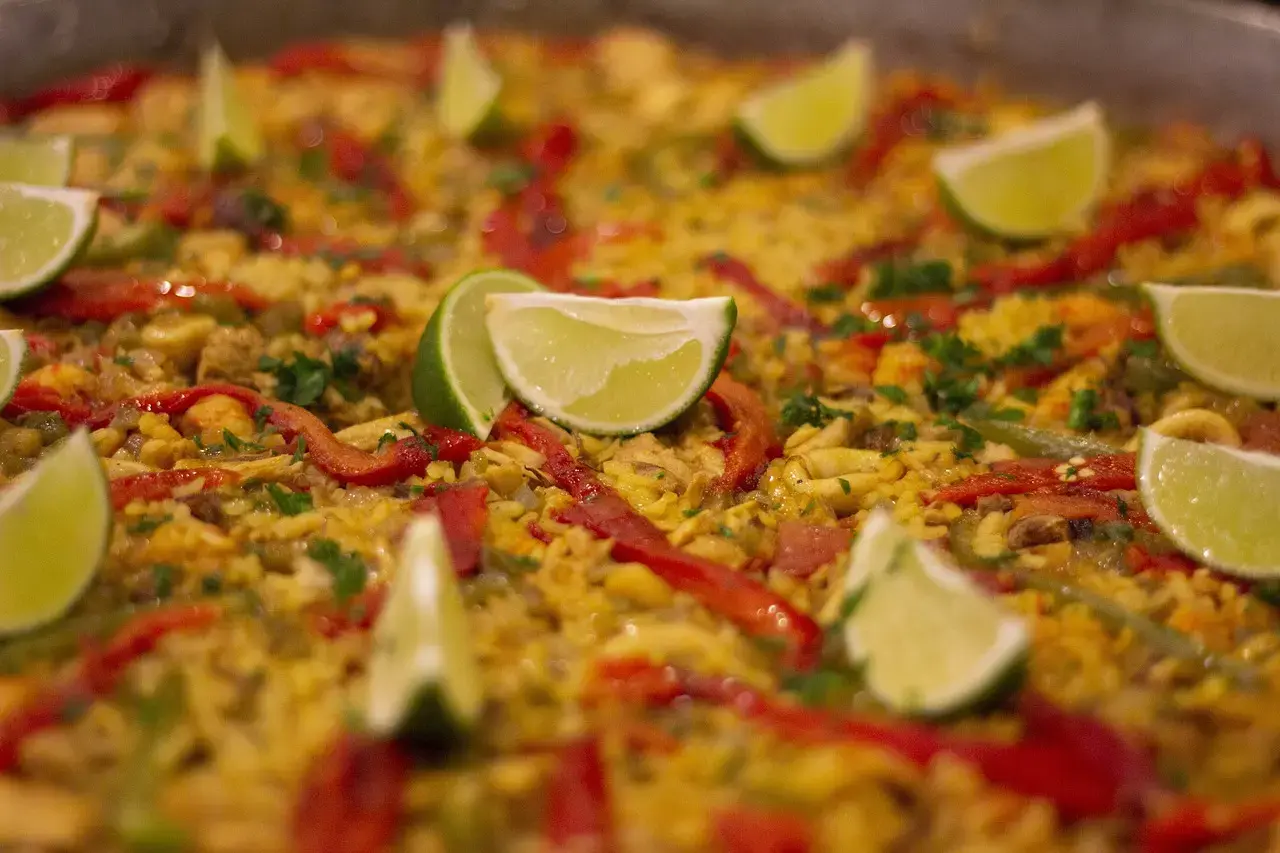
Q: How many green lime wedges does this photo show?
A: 14